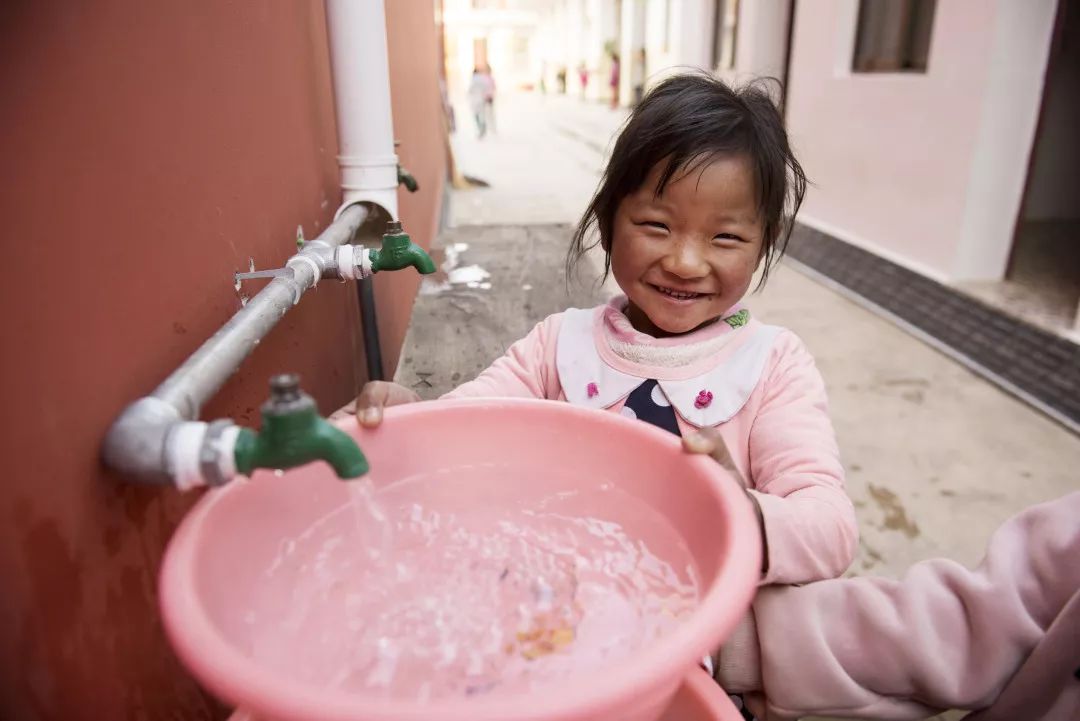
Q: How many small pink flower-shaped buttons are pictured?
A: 2